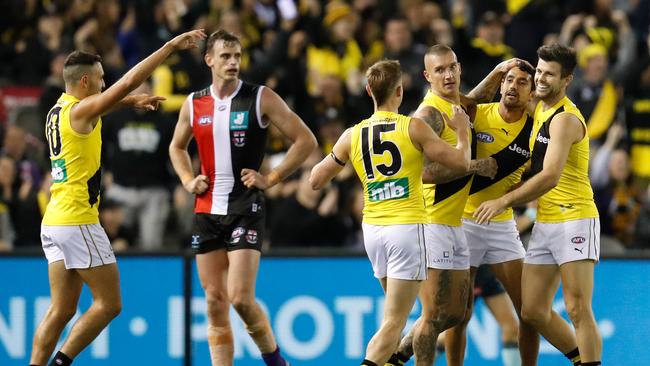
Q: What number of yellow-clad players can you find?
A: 5